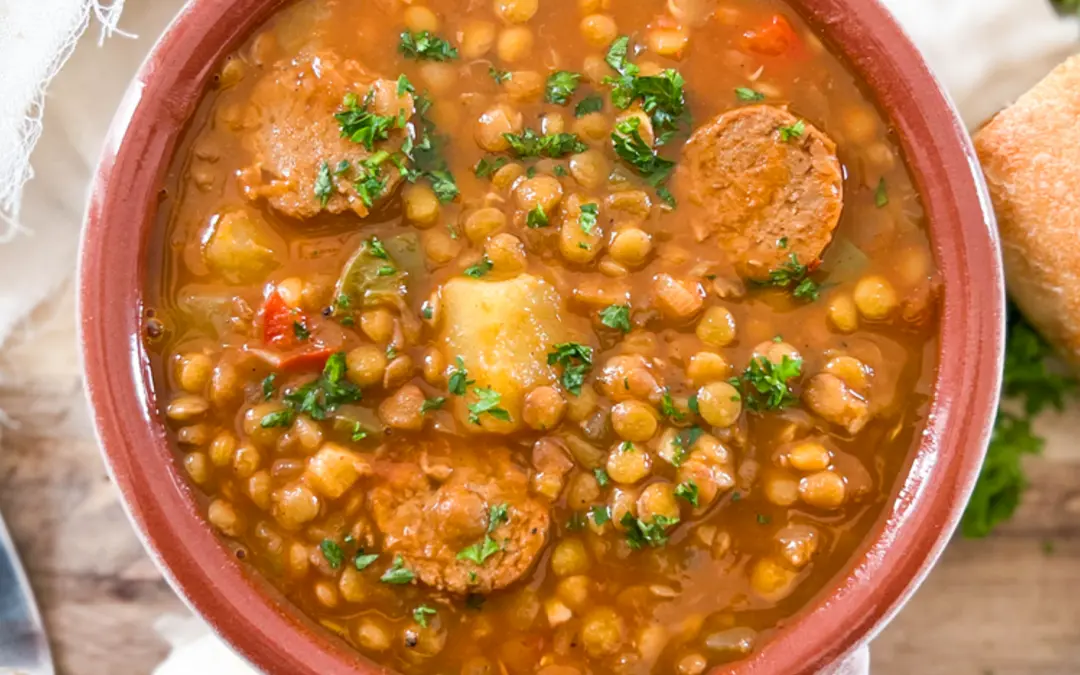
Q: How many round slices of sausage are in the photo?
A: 3